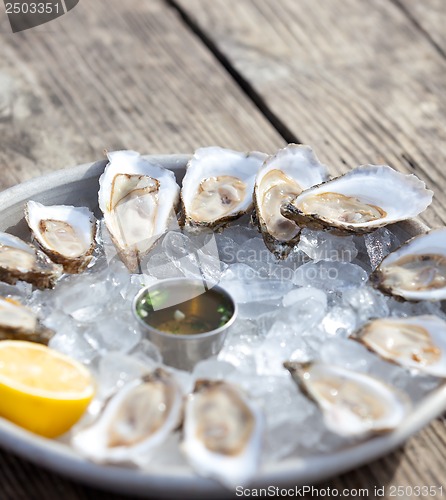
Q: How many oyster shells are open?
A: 12